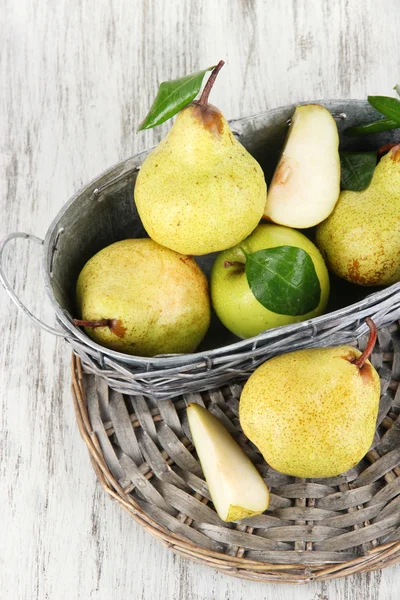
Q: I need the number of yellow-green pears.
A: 4